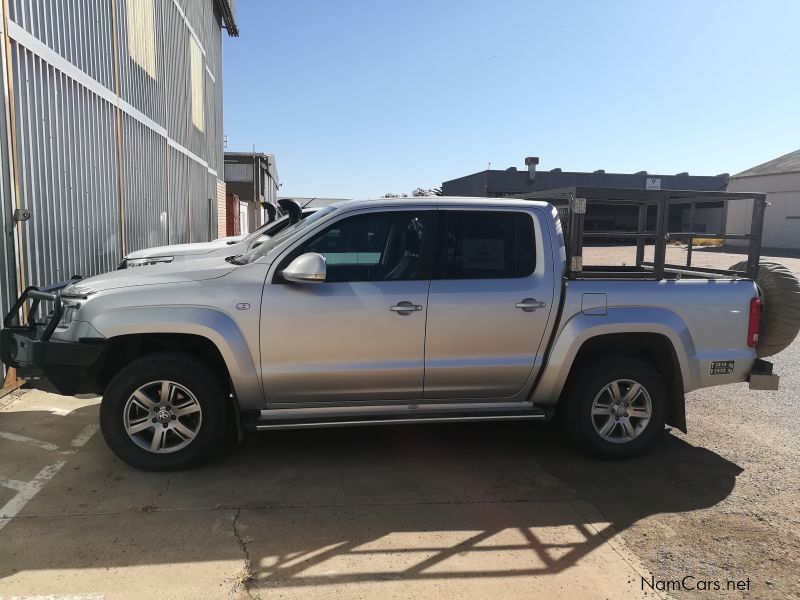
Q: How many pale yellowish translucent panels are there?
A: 2